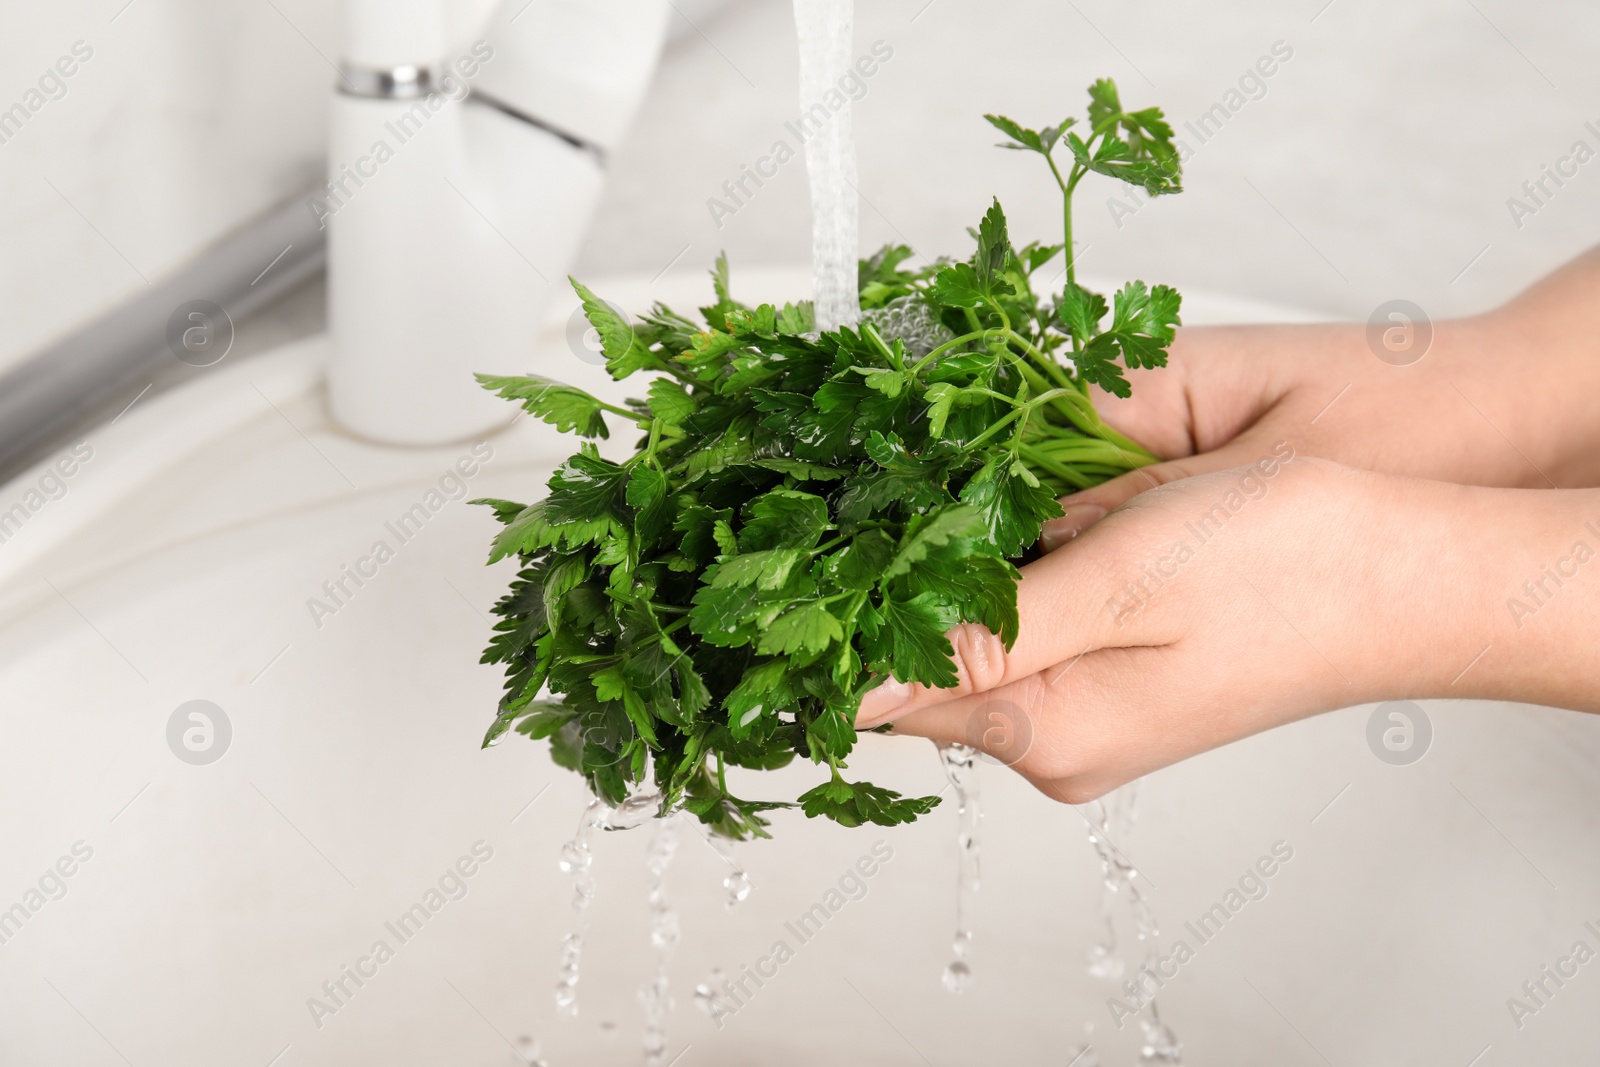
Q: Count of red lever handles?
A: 0